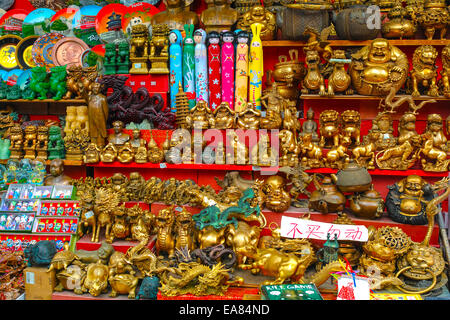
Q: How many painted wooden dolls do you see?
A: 7